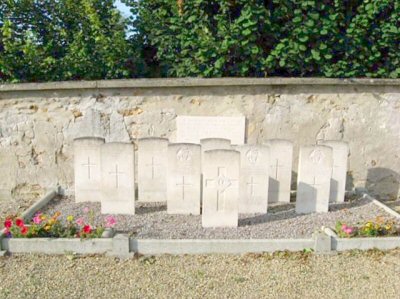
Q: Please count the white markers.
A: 10